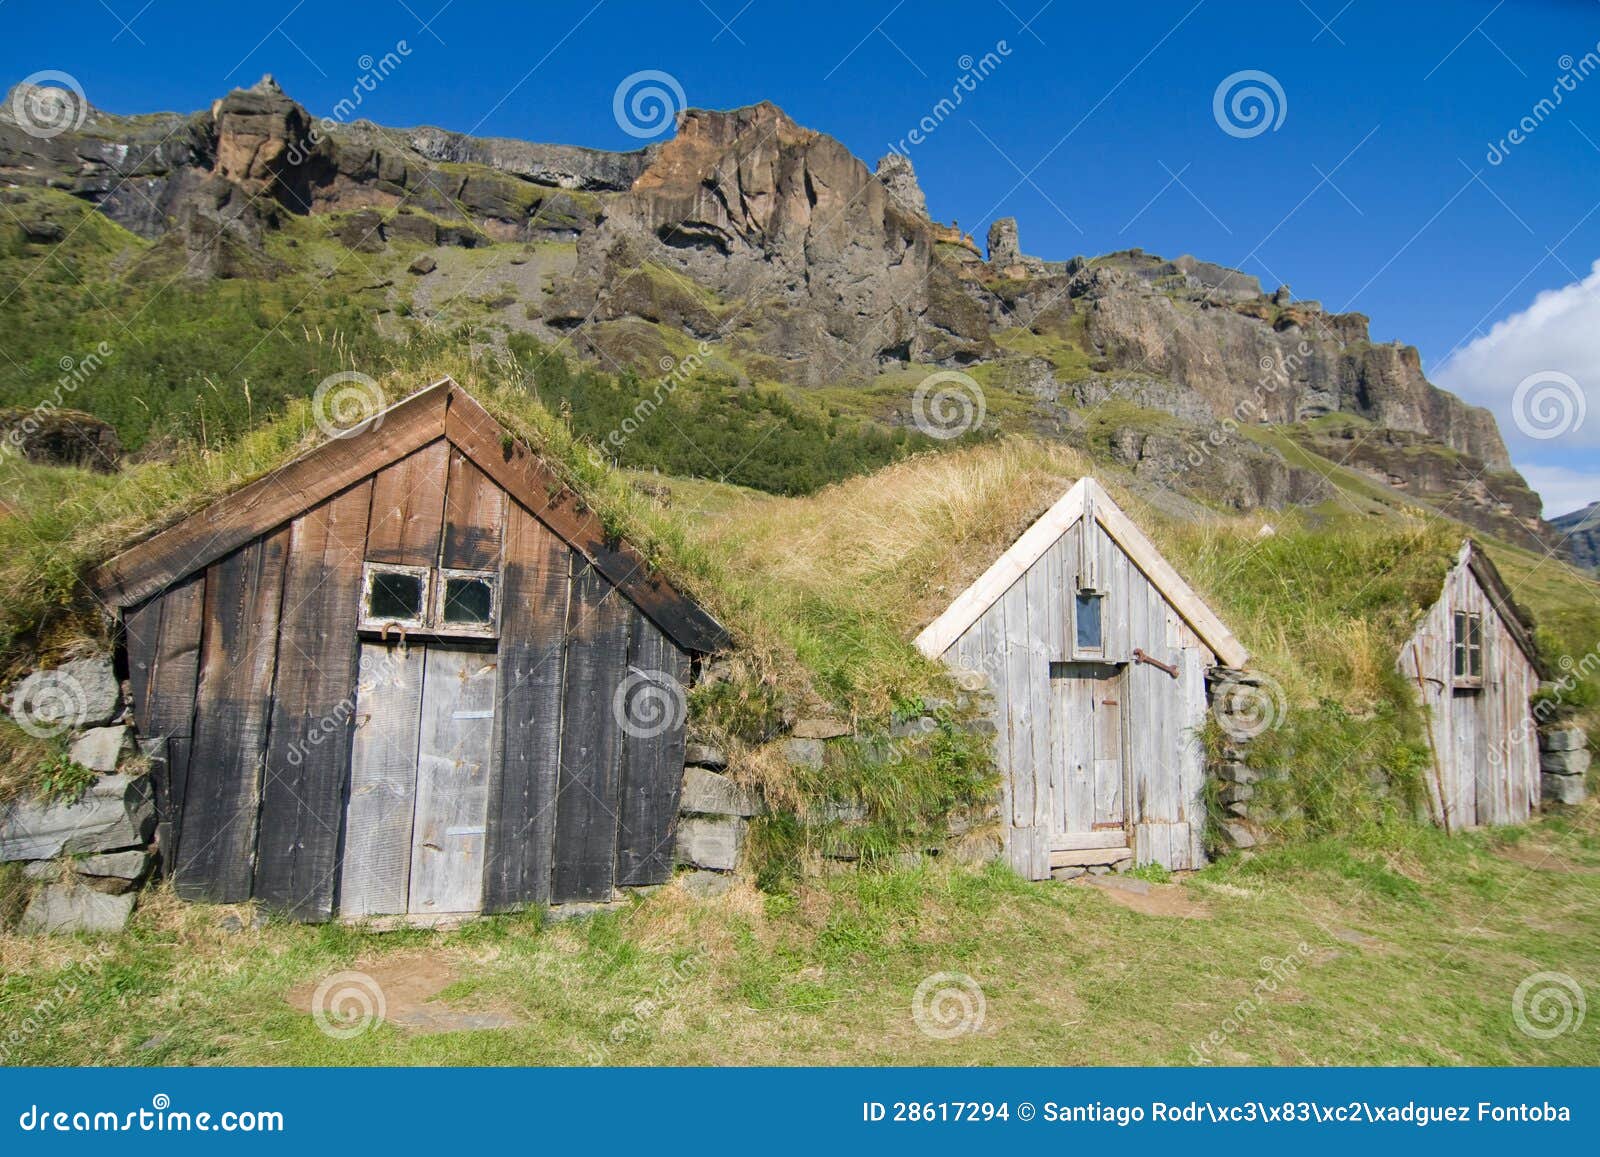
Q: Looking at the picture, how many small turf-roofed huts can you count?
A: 3